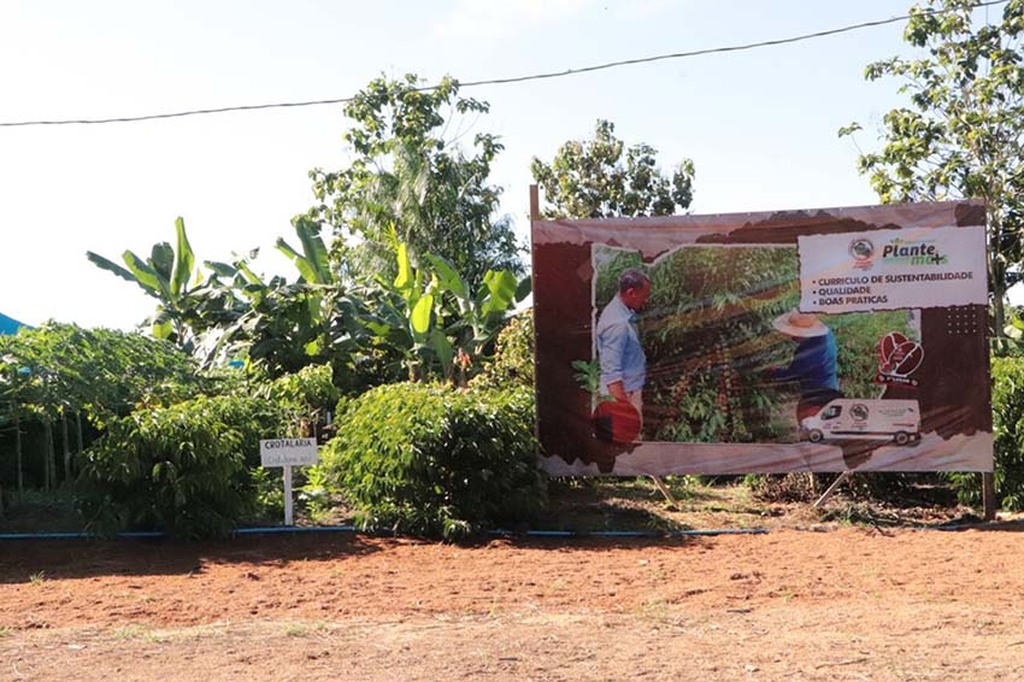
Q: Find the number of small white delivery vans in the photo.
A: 1